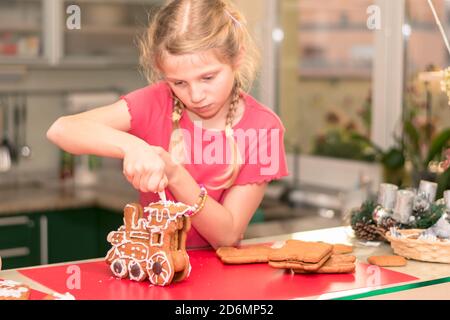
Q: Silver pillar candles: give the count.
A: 4